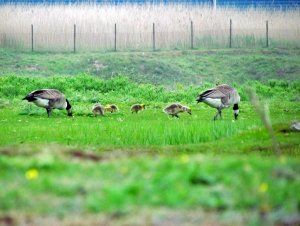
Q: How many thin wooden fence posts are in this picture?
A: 7